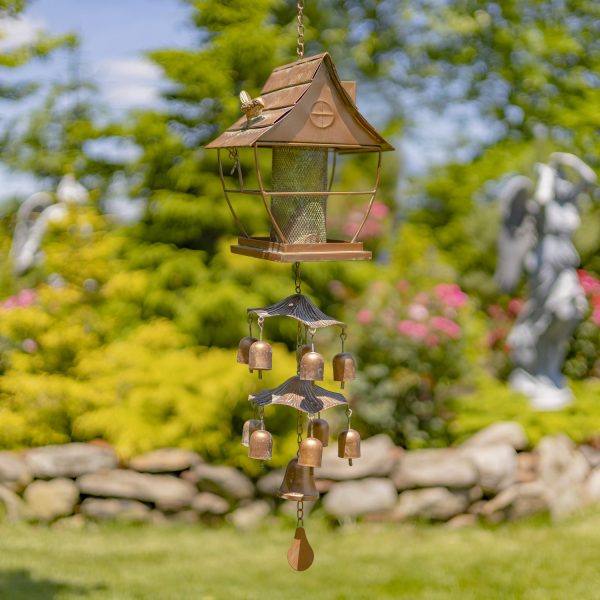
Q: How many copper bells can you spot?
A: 11